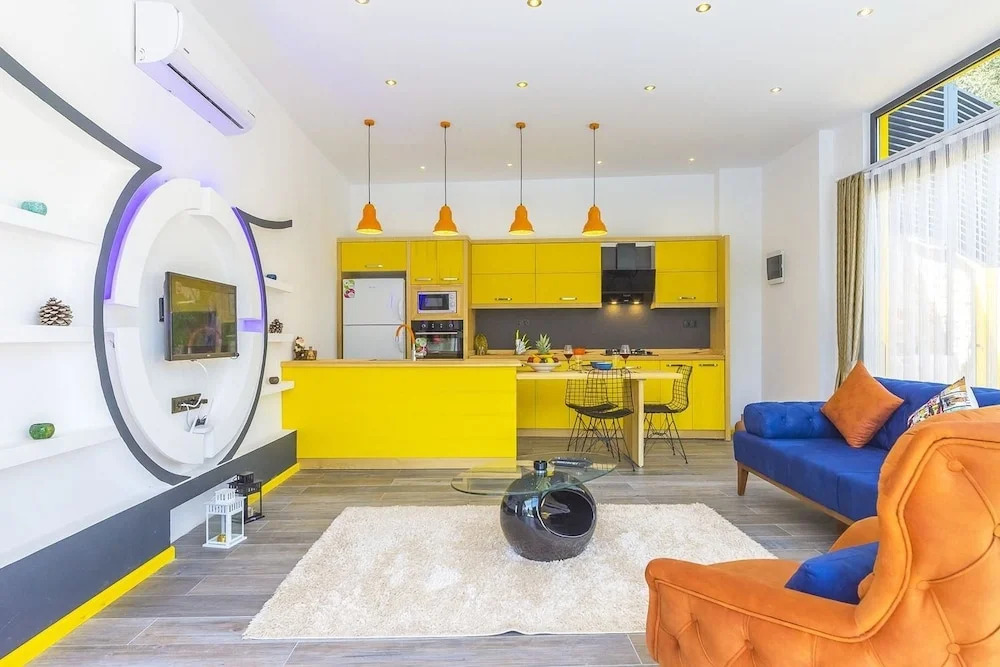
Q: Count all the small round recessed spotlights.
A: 12